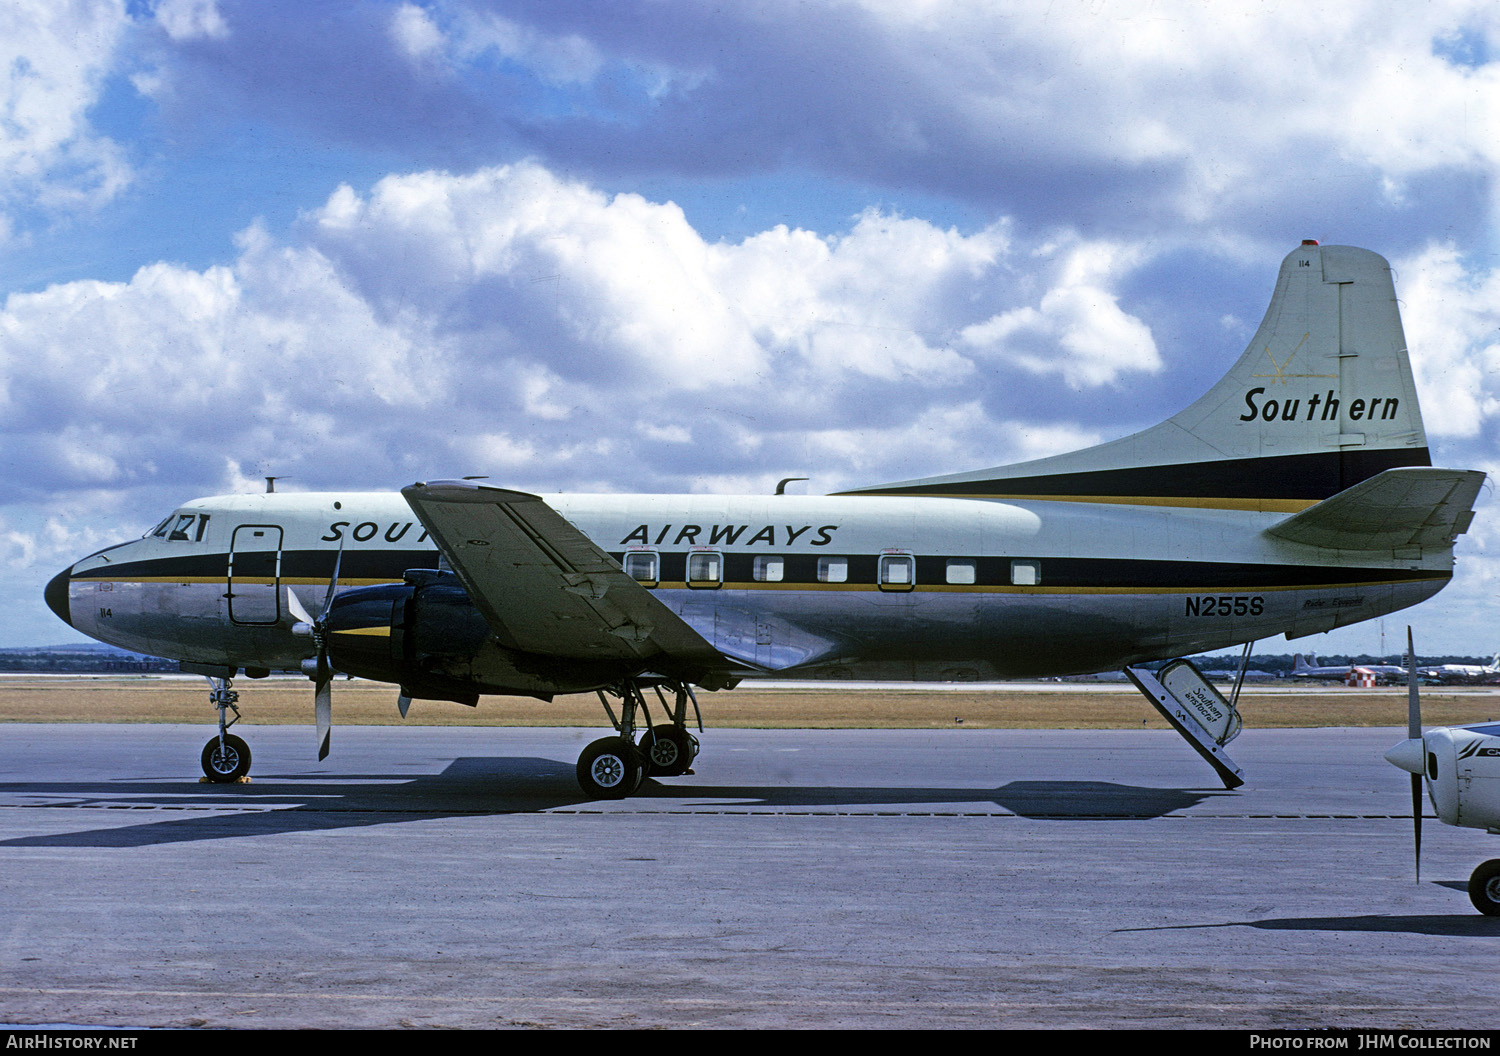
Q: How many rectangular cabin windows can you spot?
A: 7